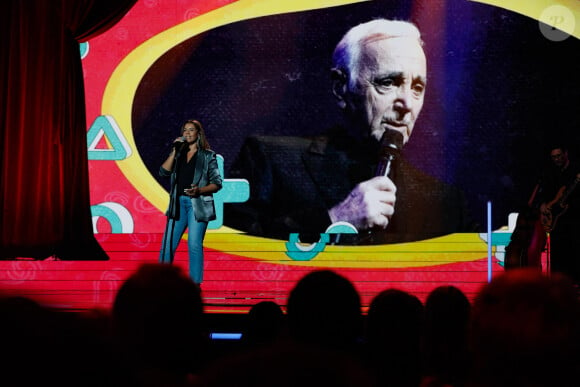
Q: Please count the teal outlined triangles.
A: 1